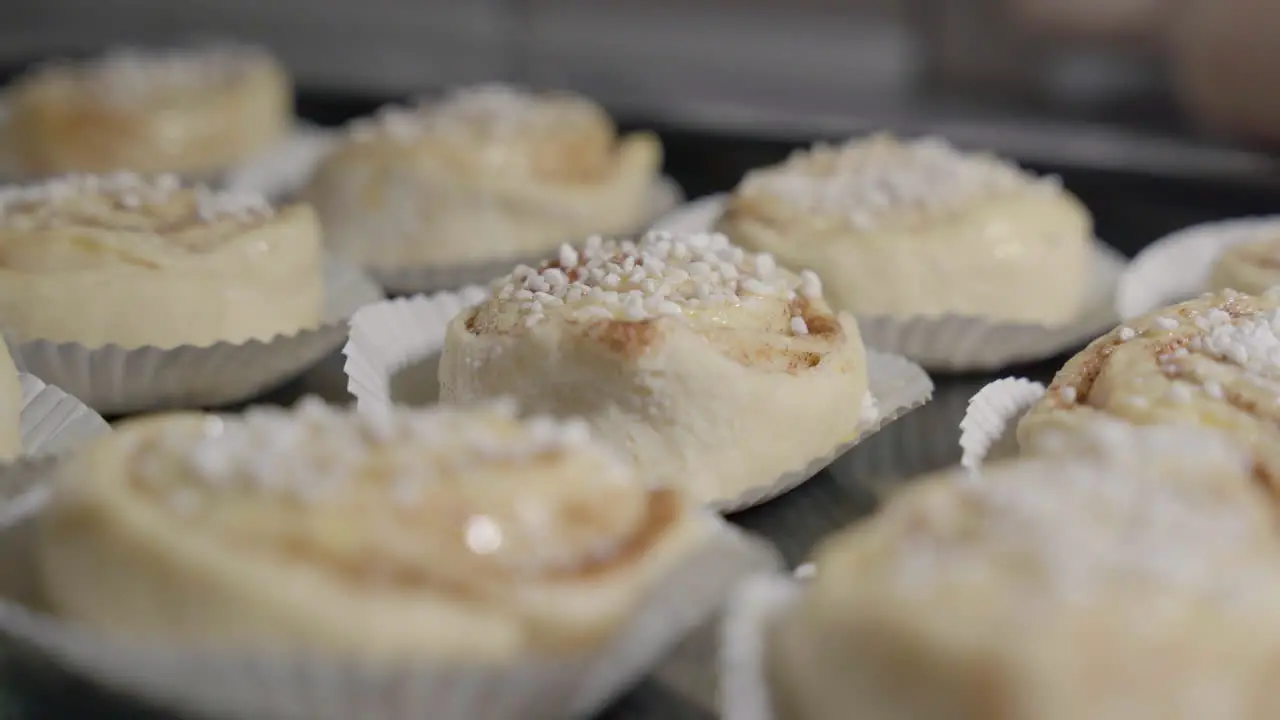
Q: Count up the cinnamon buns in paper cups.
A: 10